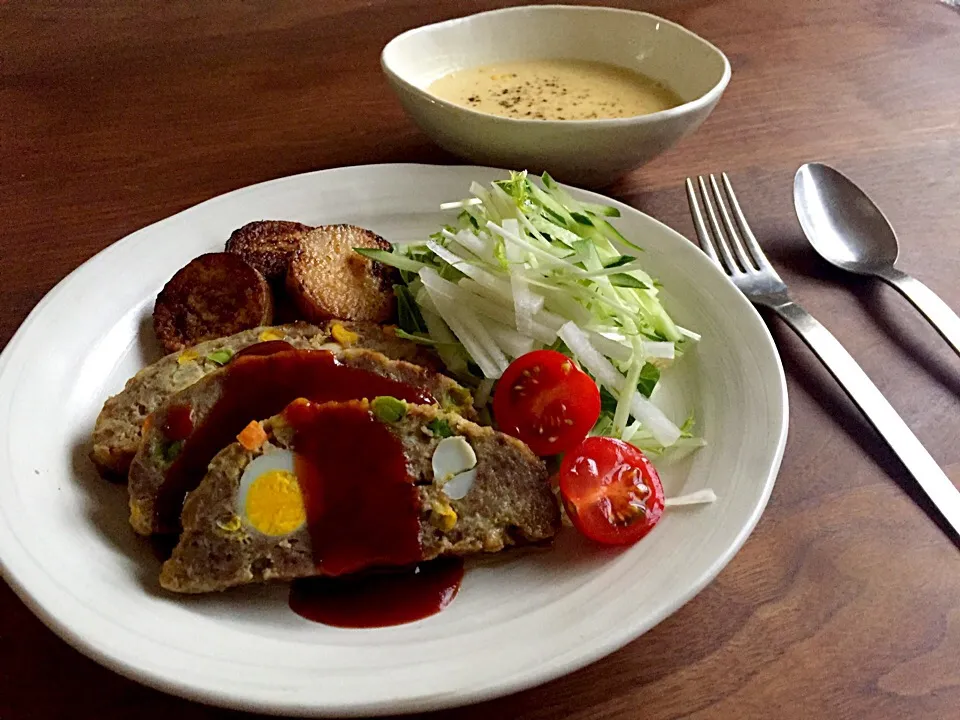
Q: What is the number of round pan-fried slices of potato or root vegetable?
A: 3